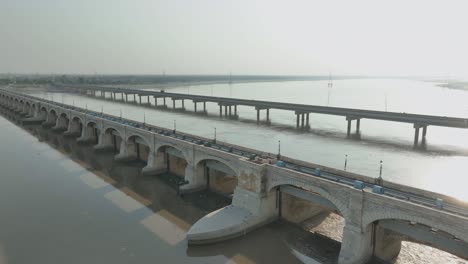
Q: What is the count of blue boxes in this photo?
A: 5